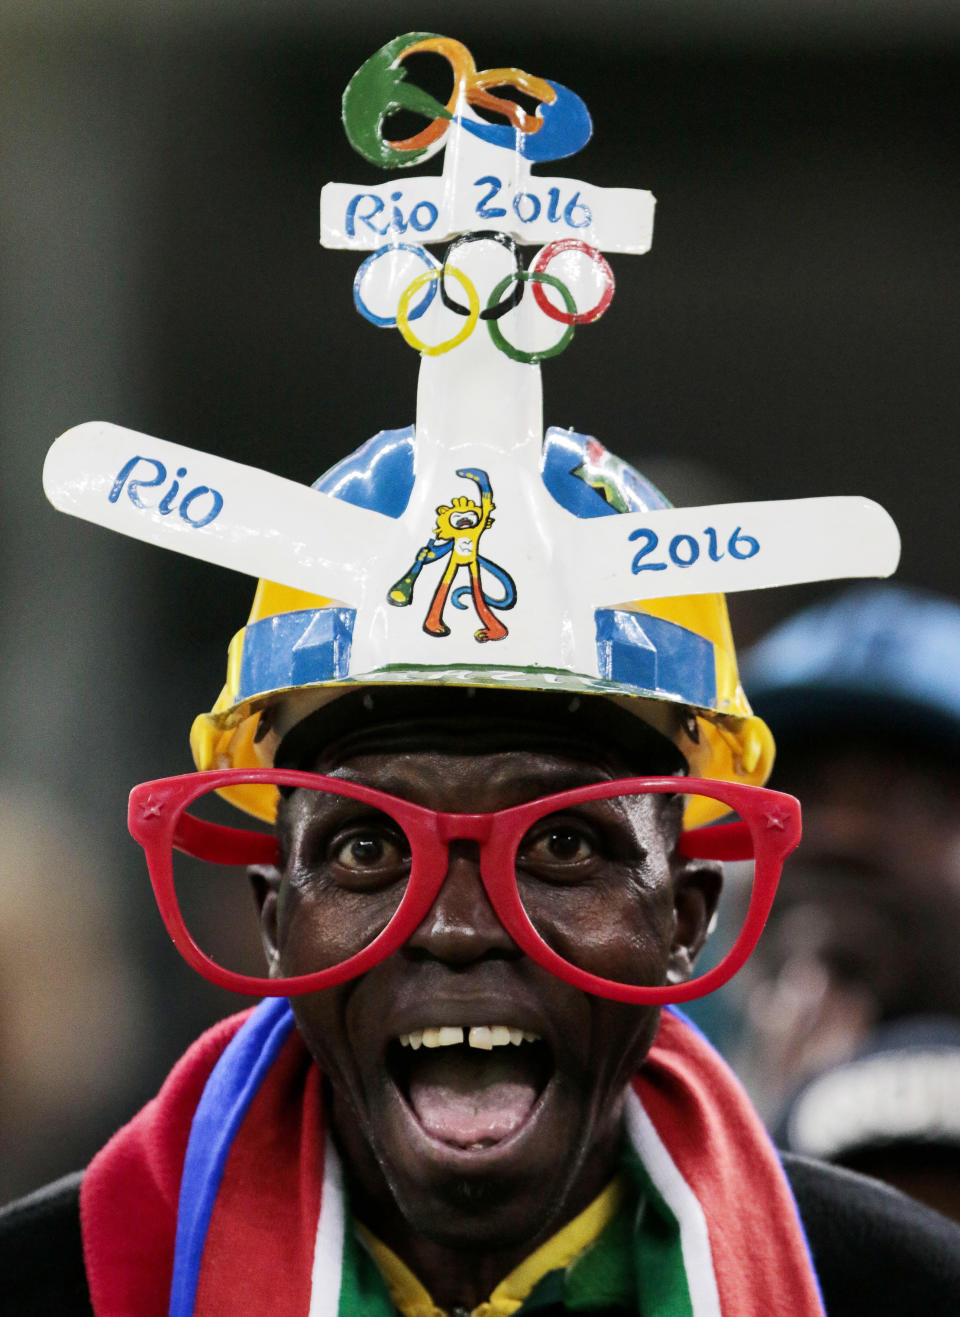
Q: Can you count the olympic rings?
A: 5